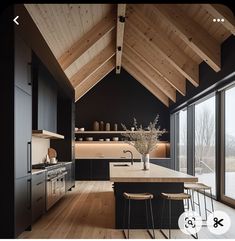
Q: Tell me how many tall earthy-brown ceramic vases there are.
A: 4